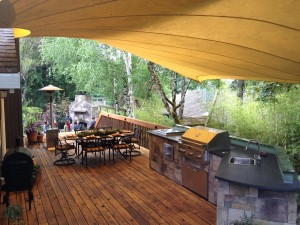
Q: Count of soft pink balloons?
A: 0